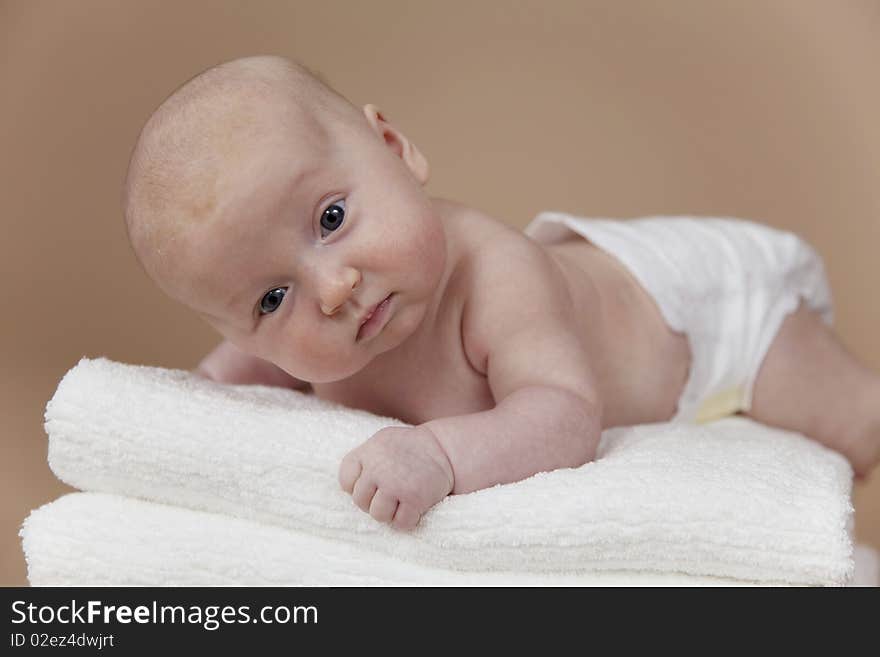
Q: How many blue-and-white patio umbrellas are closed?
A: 0